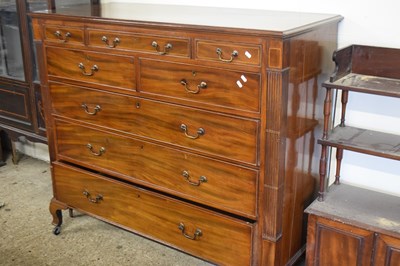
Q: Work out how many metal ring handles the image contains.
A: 12